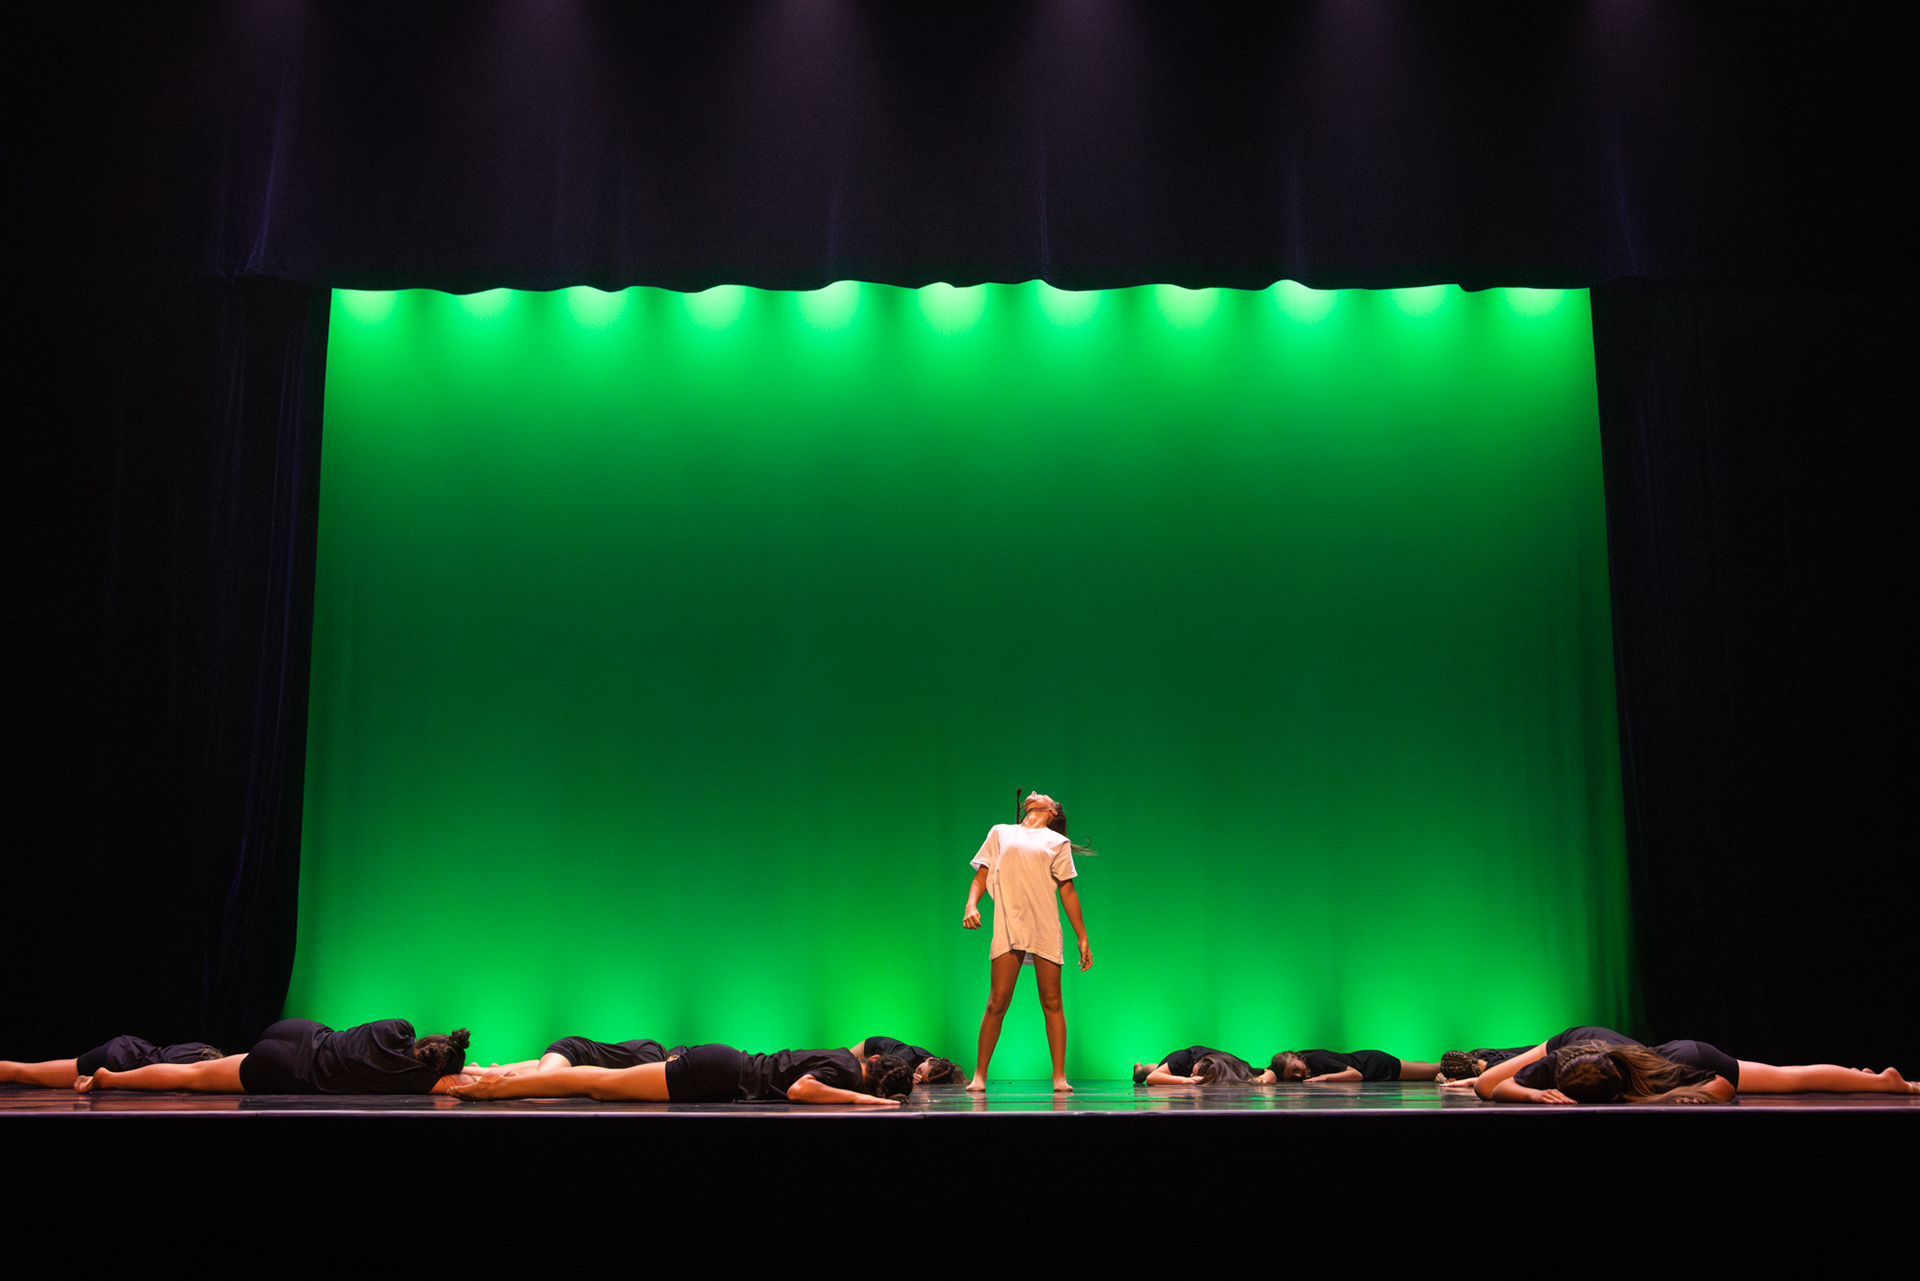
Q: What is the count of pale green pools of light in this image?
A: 11